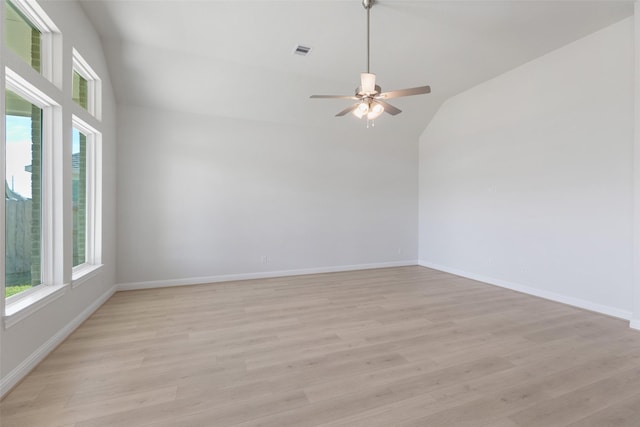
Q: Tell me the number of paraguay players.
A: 0